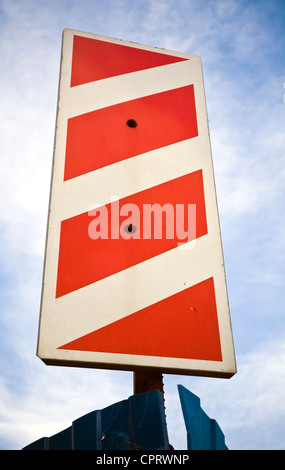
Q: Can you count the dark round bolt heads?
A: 2